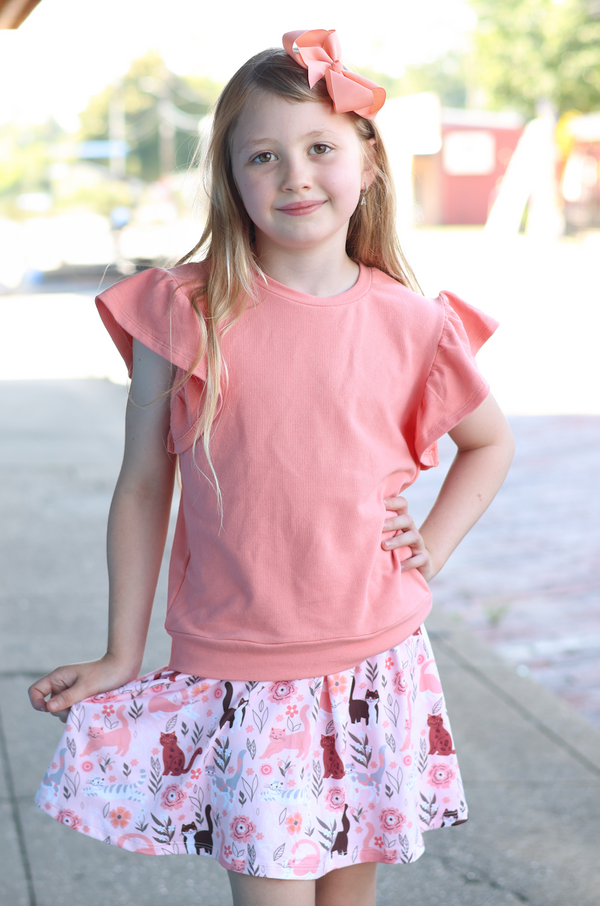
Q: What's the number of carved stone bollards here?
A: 0